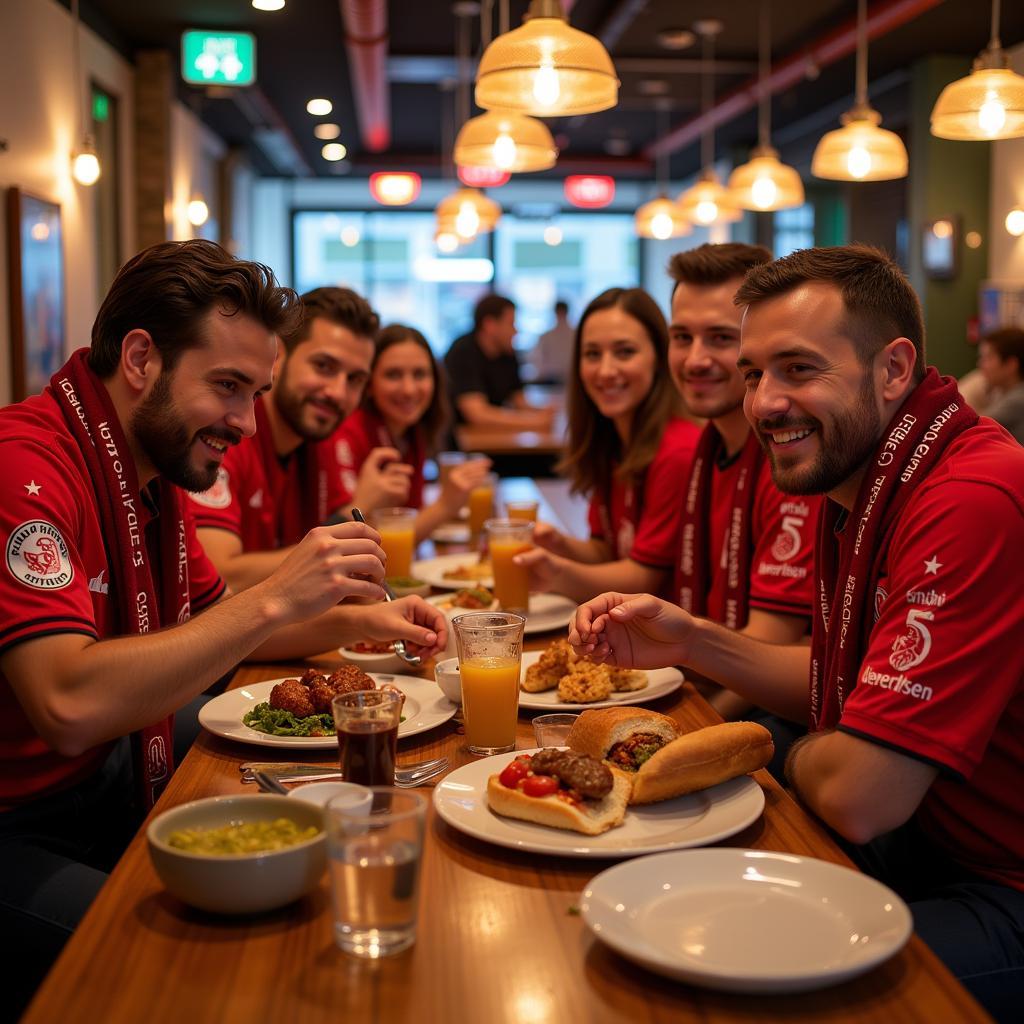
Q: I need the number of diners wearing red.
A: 6